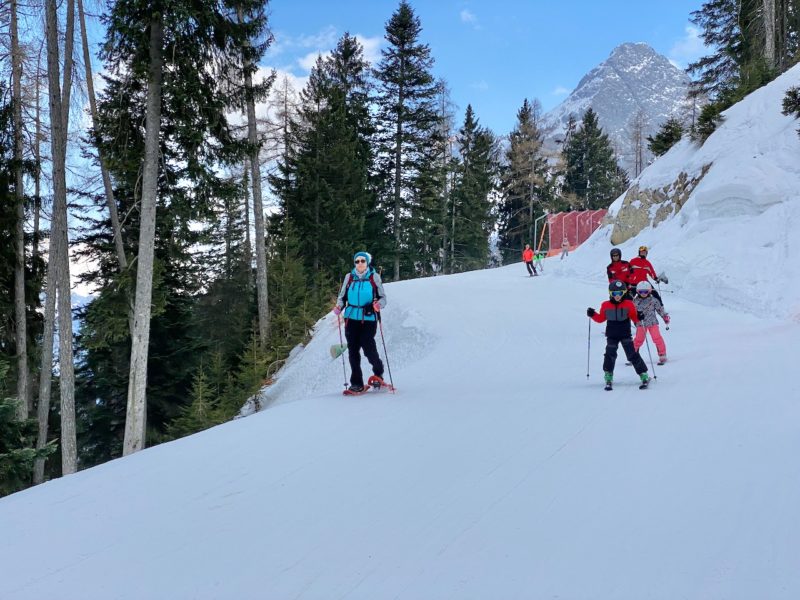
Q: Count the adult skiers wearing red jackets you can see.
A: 3